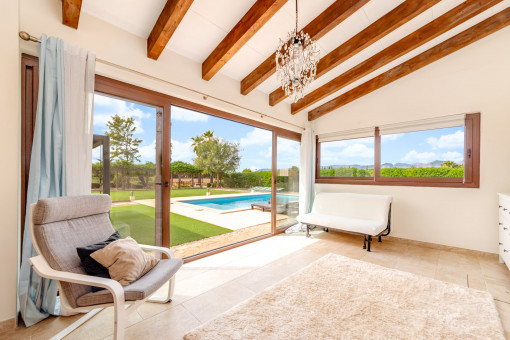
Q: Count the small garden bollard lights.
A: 2